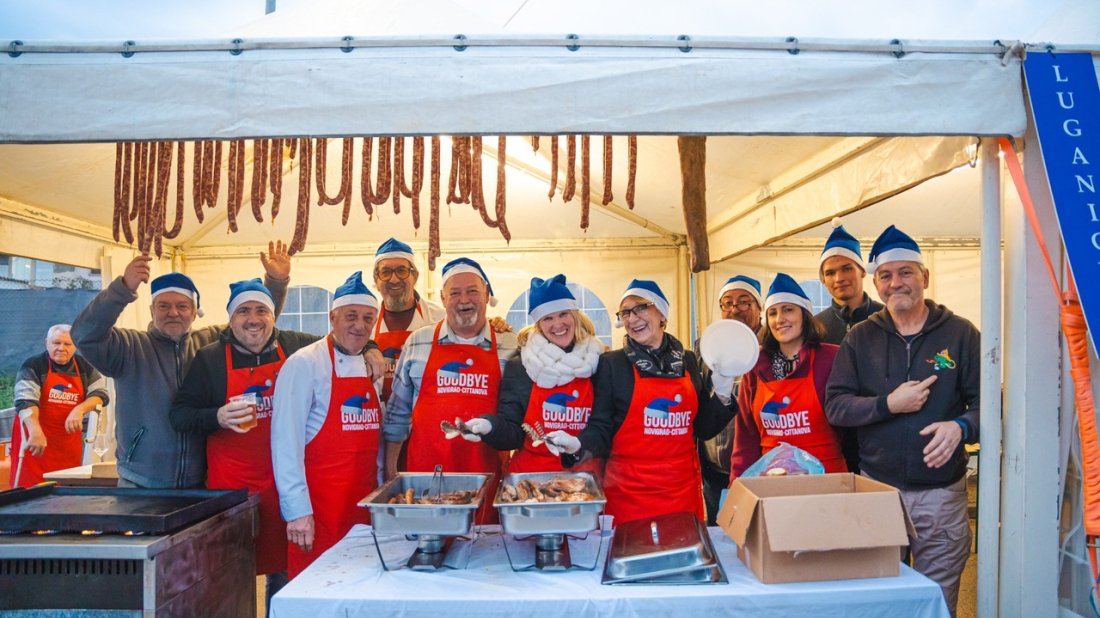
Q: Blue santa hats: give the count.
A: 11